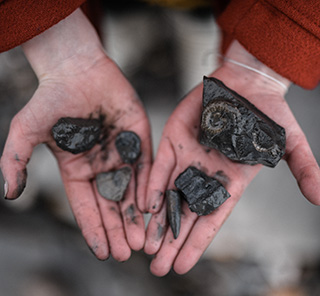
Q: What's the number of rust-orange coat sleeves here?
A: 2